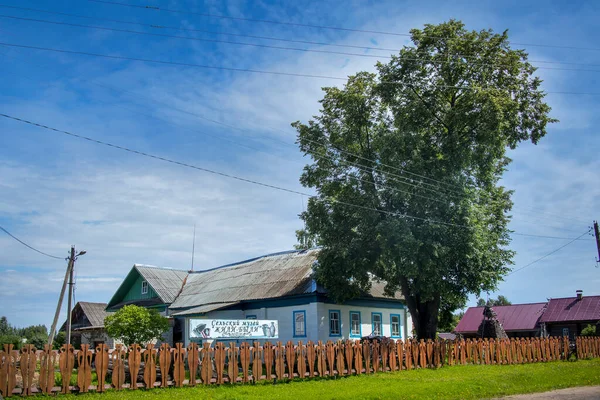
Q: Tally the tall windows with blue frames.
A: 5